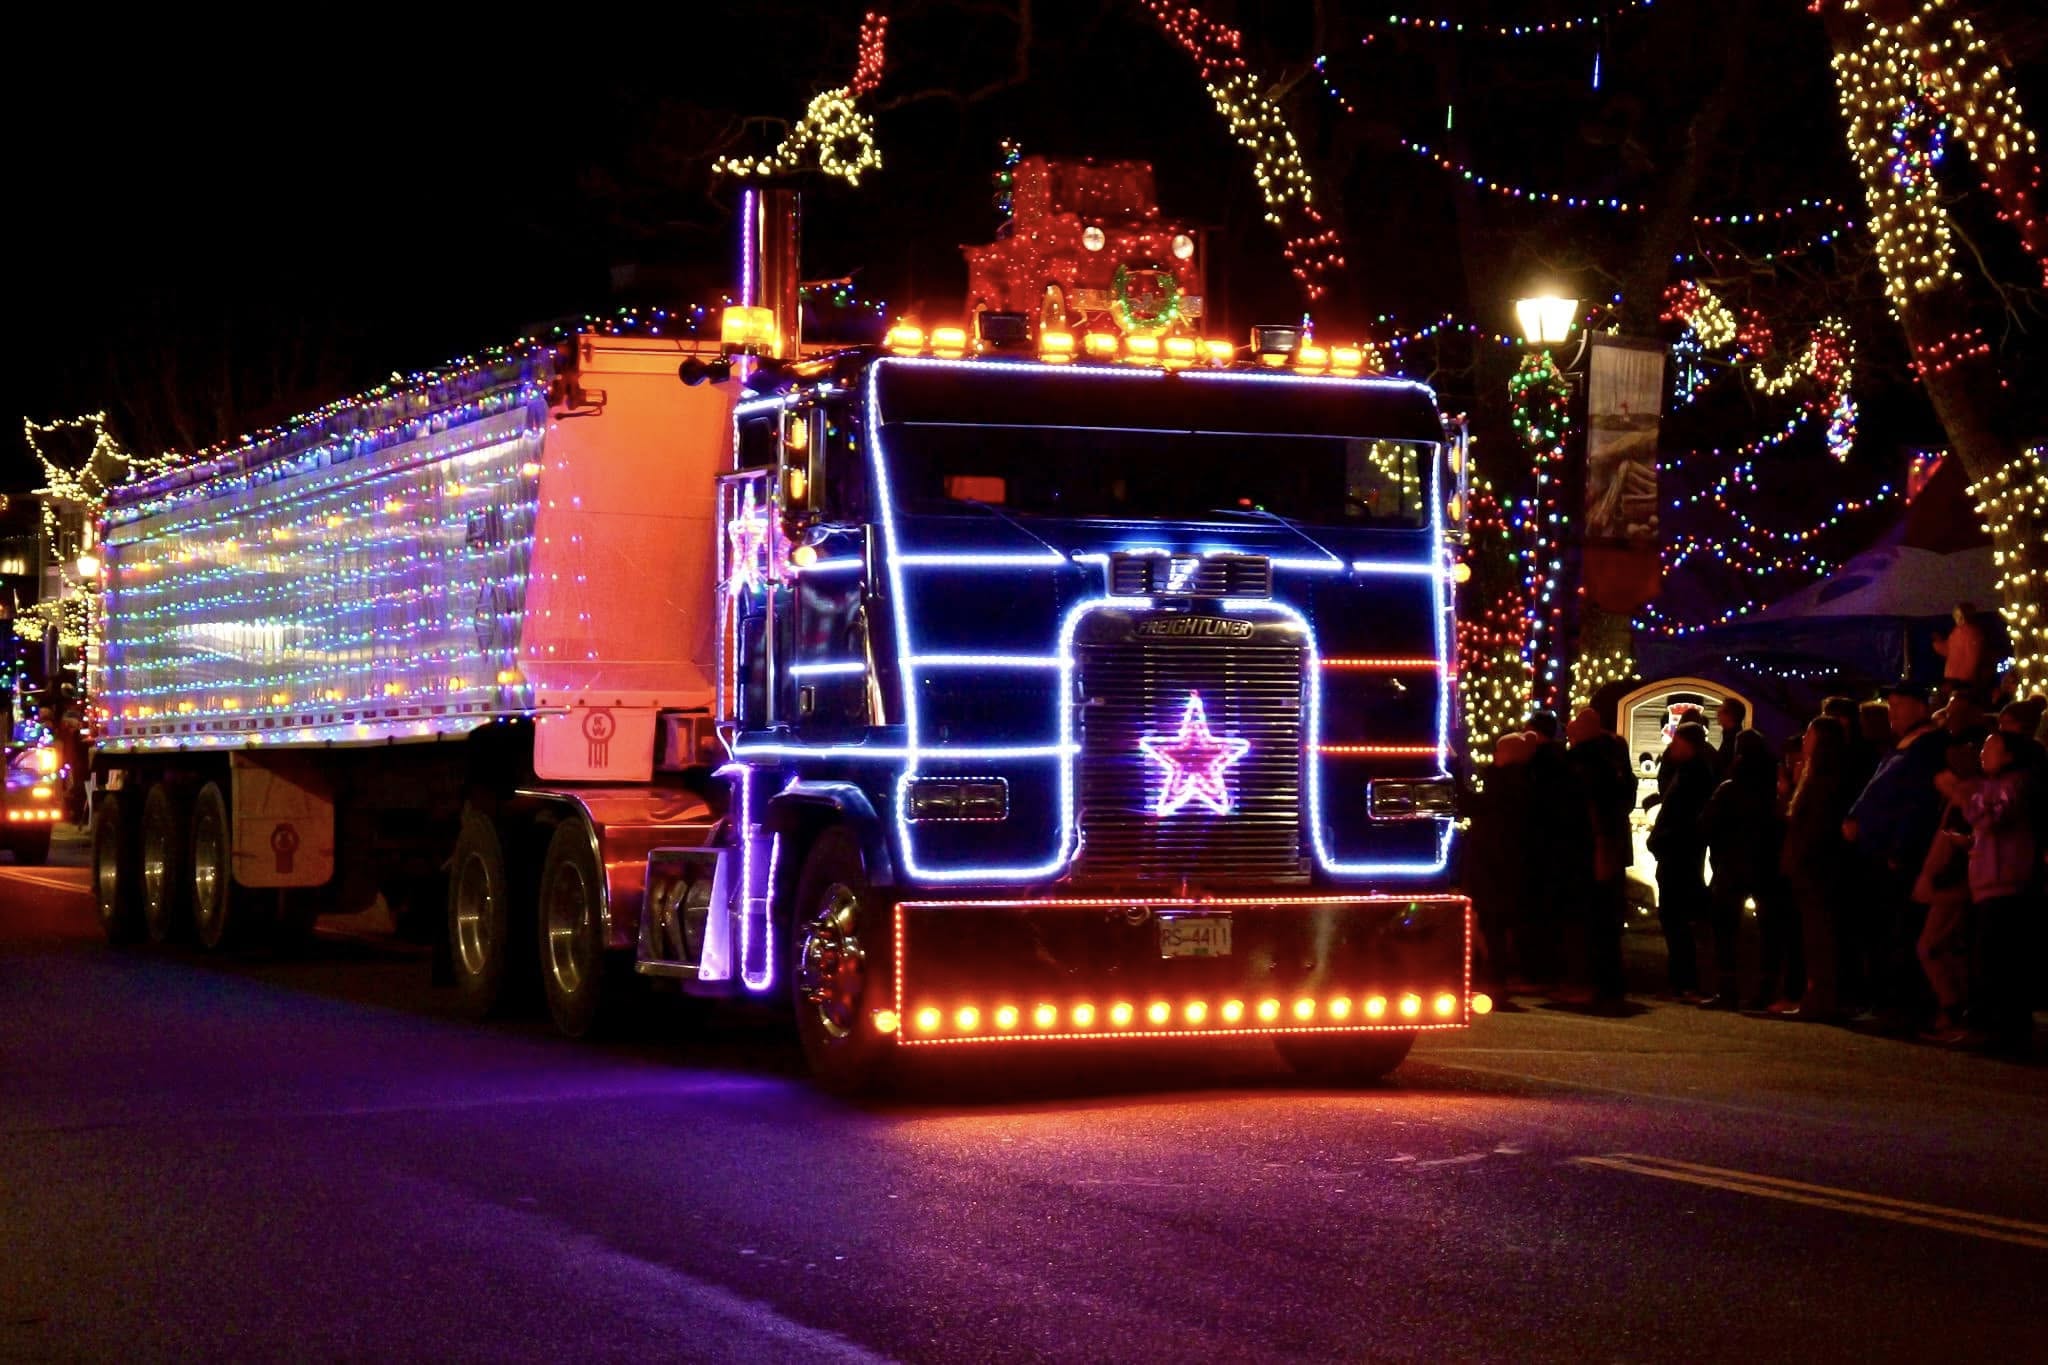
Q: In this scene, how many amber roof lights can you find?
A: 9